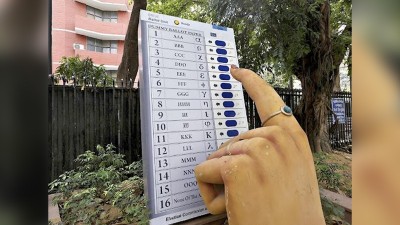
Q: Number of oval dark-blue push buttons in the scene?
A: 11